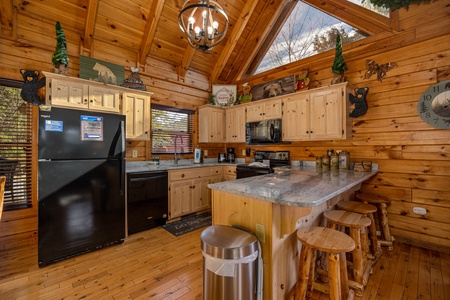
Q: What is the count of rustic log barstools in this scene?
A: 4